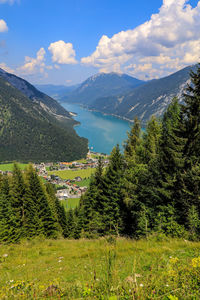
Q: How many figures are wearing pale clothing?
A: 0